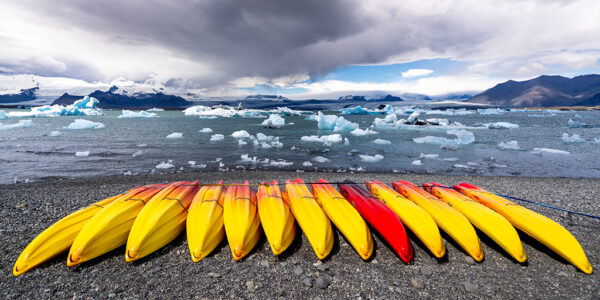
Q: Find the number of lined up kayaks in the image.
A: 13